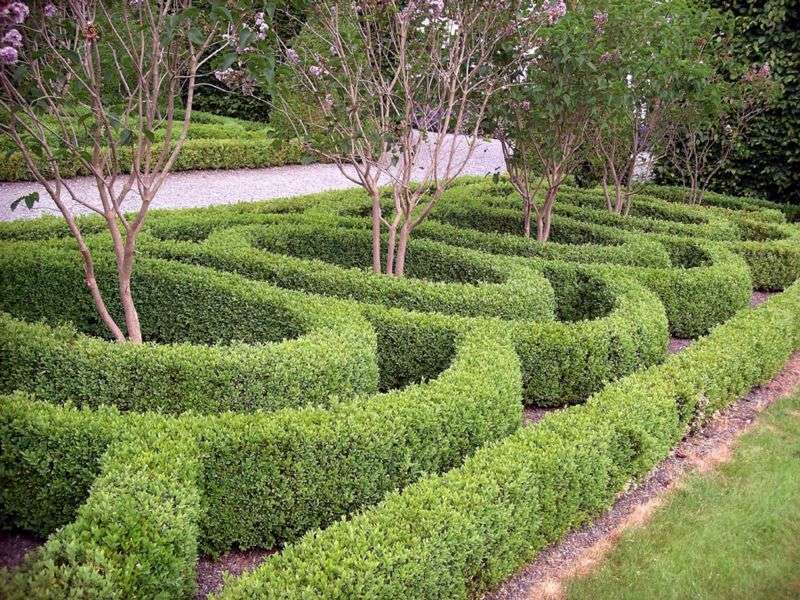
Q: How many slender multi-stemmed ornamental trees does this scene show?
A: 5